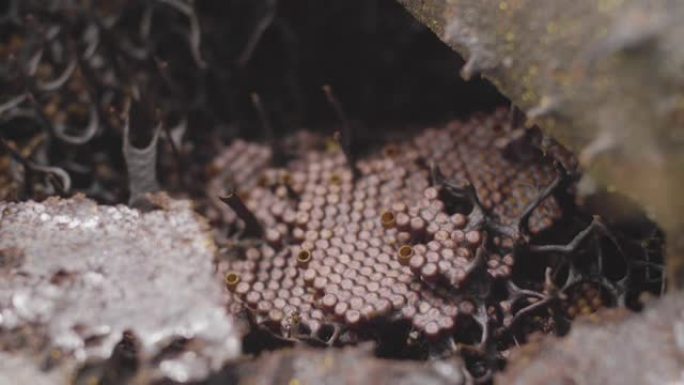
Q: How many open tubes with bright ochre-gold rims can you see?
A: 4